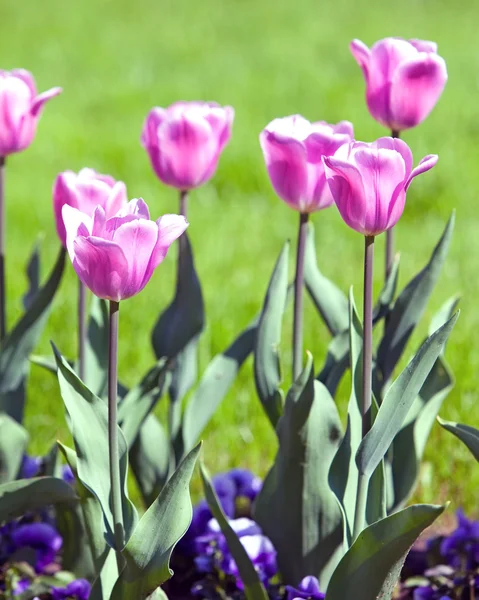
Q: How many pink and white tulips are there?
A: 7